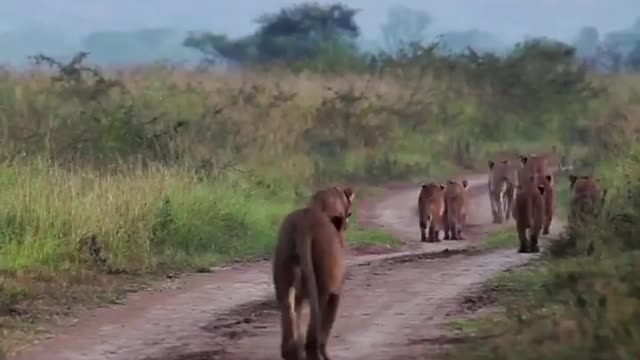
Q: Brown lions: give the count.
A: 8